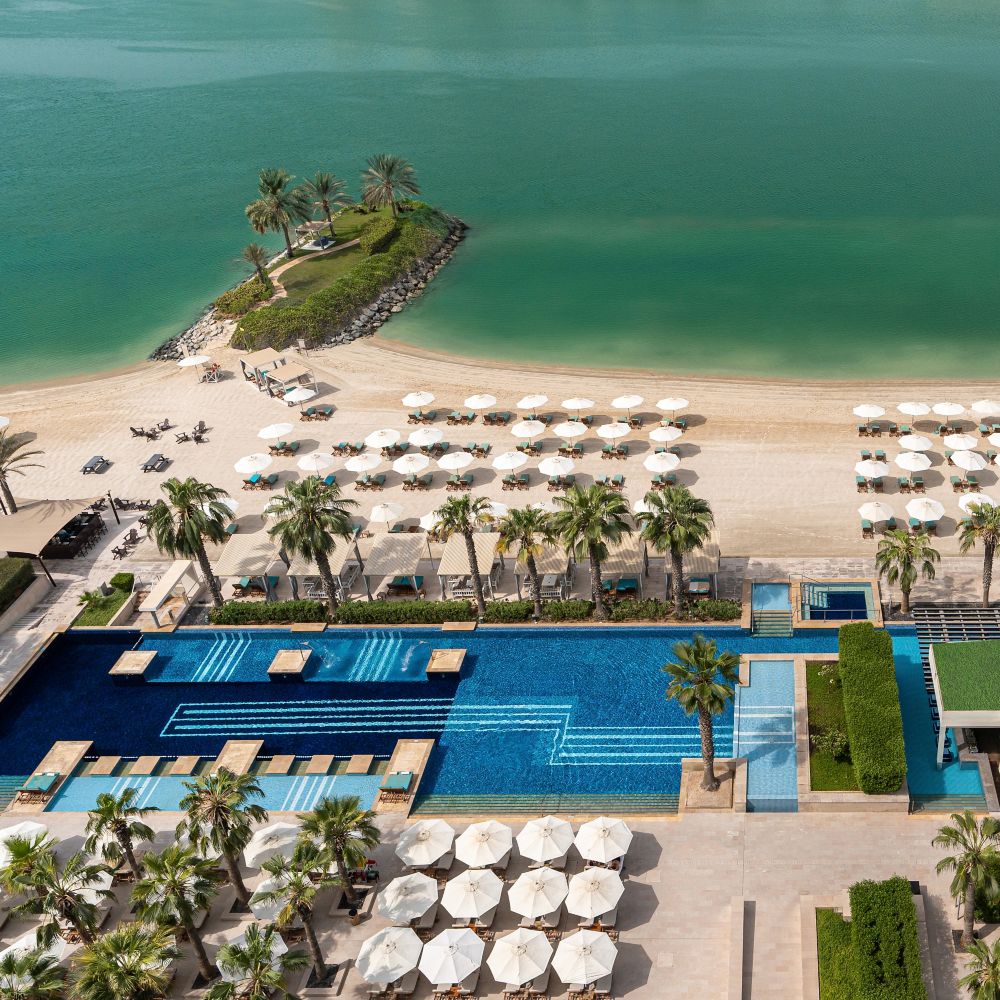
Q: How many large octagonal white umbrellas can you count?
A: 12